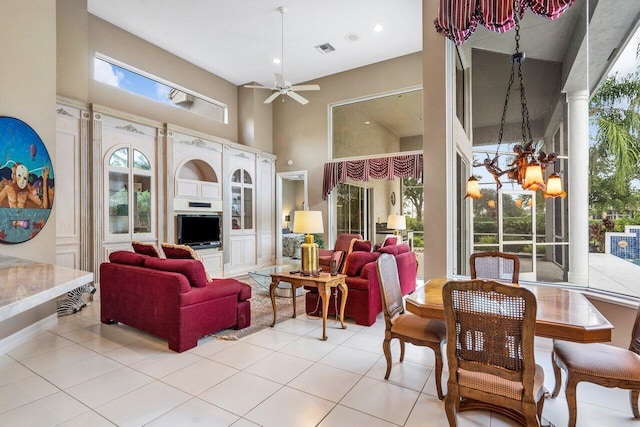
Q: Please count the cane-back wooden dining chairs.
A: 4